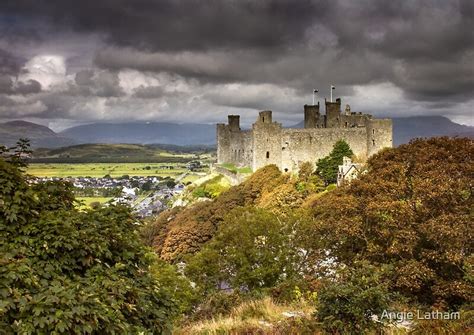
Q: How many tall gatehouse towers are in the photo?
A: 2